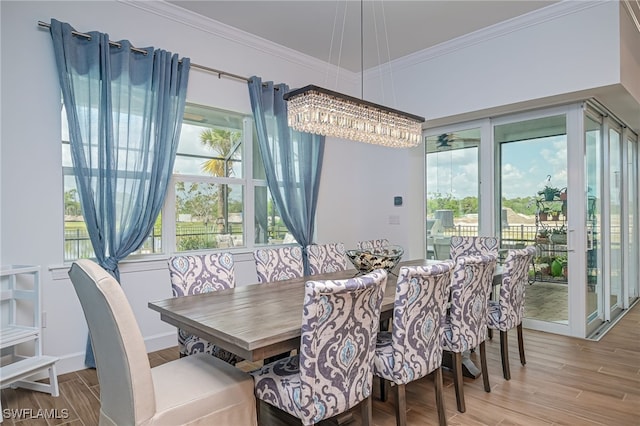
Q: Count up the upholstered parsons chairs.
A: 10